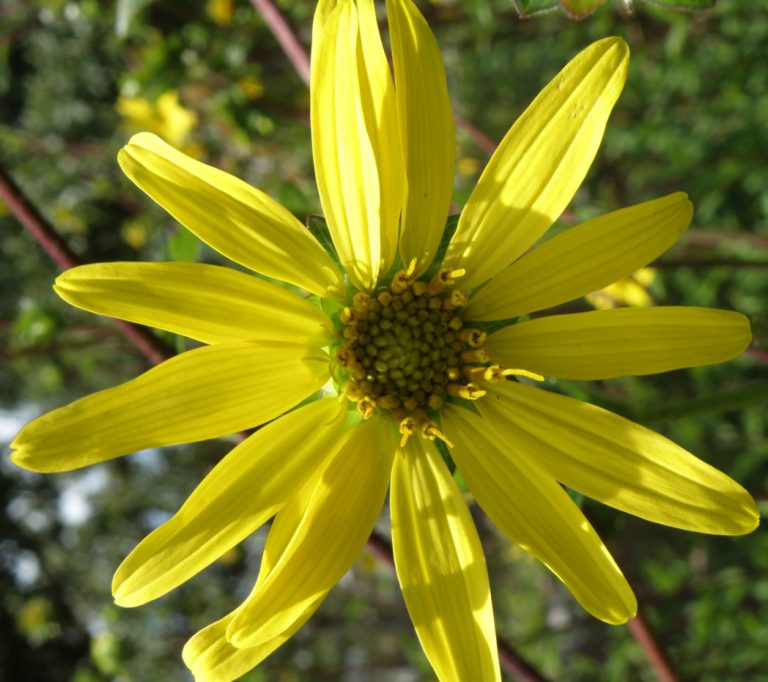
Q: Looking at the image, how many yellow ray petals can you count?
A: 15